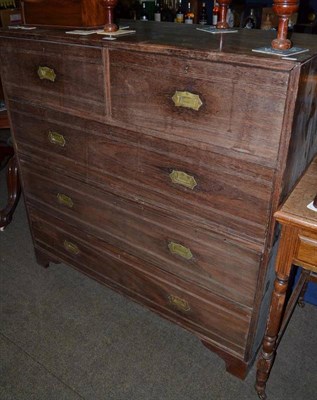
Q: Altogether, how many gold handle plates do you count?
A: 8